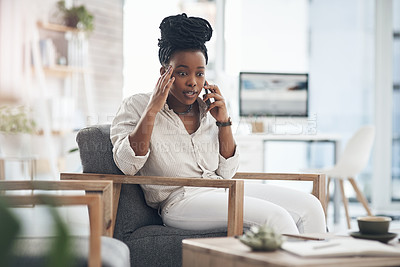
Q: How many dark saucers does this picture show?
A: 1